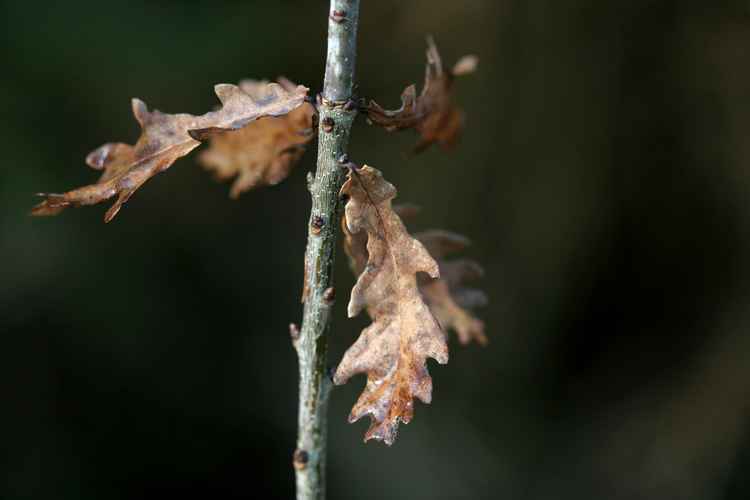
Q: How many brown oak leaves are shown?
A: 5